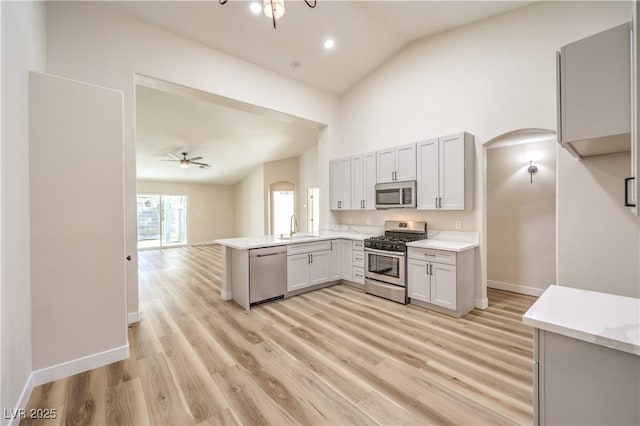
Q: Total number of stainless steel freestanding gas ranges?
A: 1